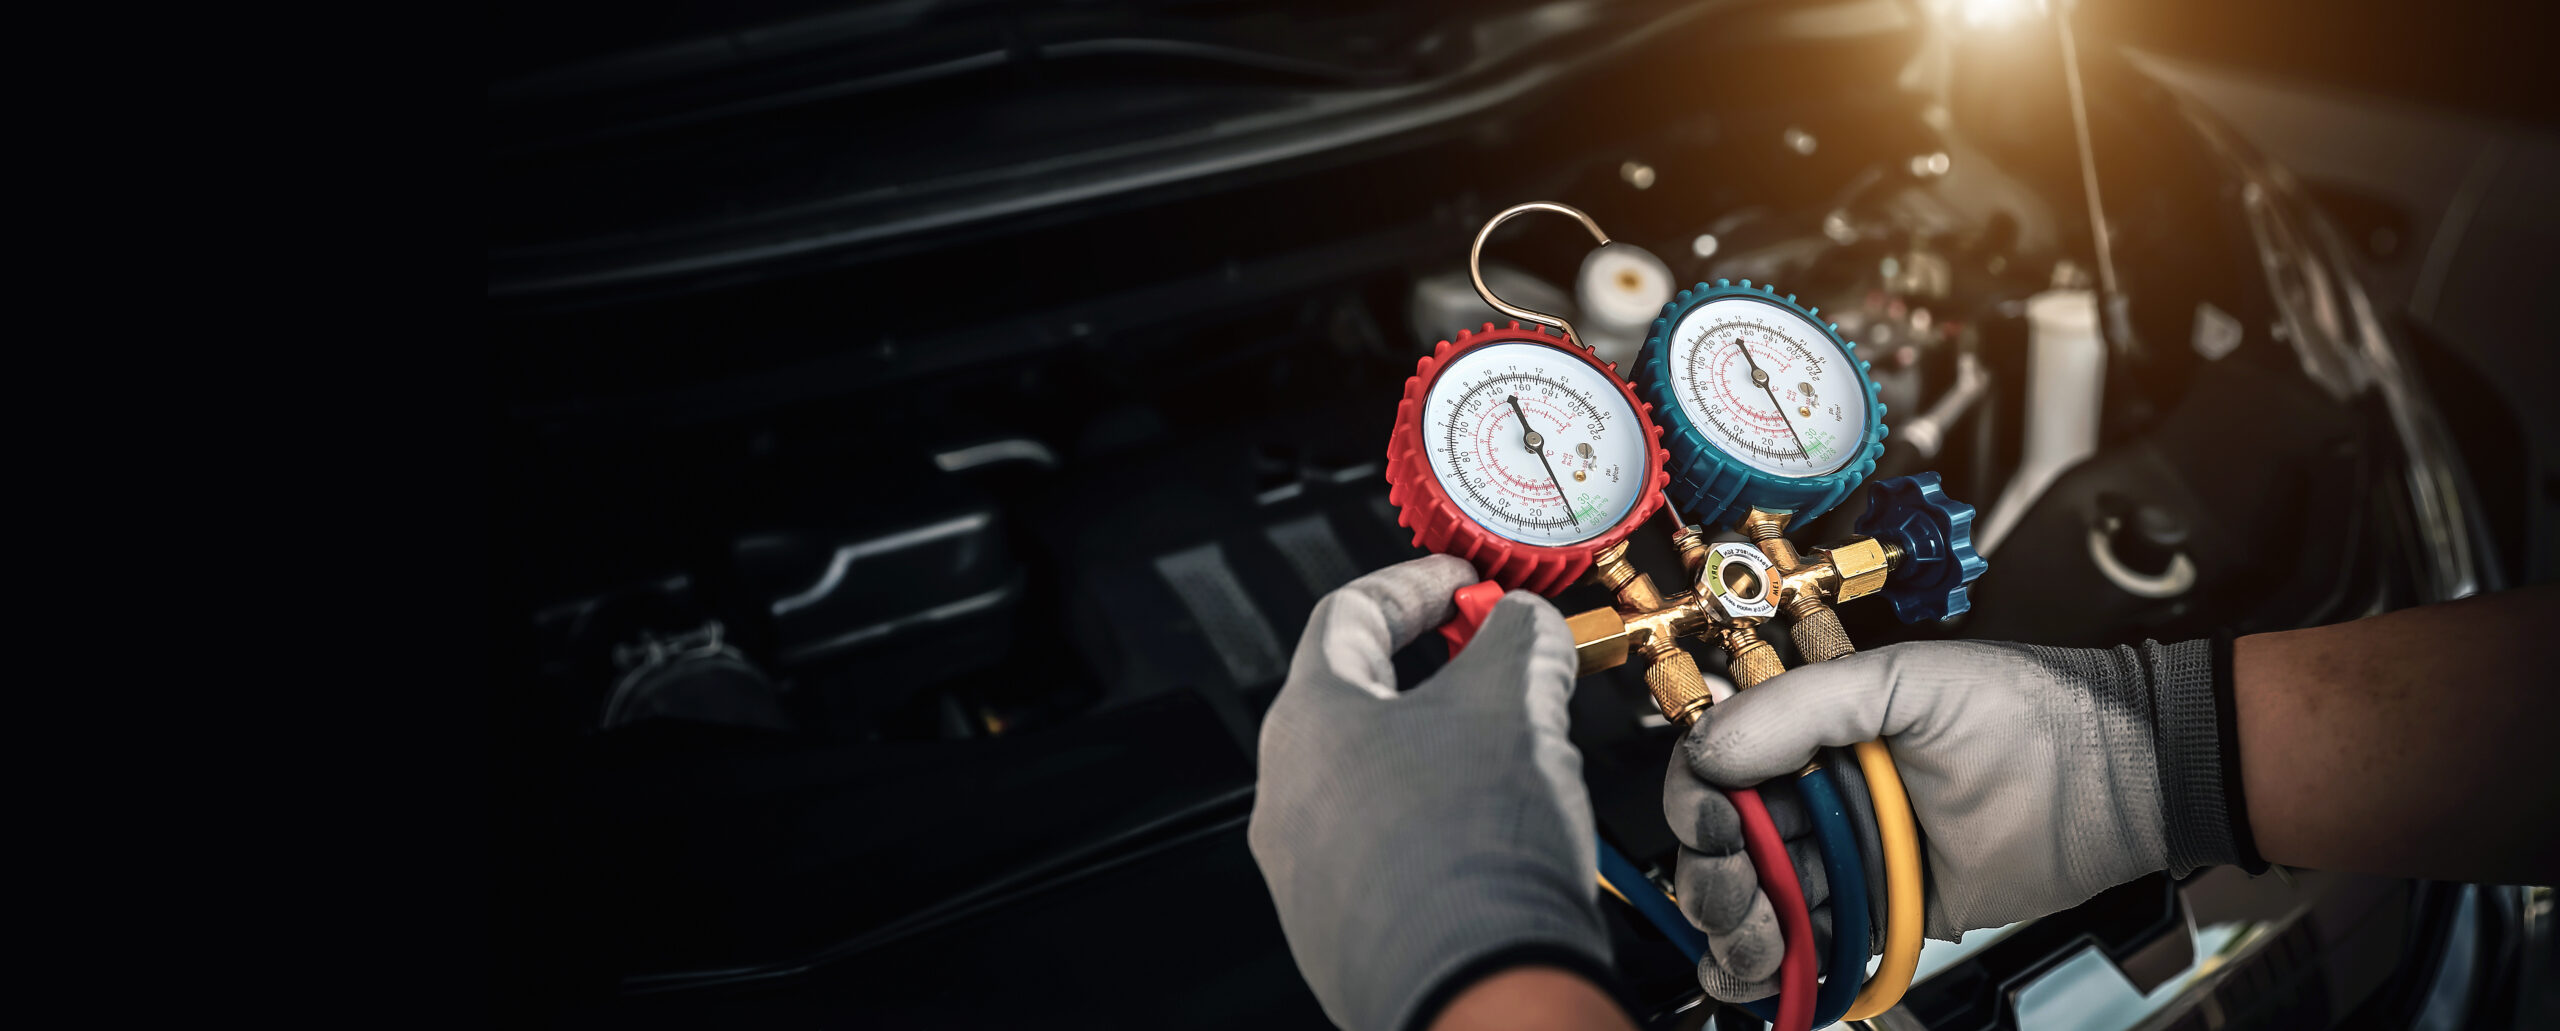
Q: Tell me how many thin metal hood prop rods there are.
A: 1